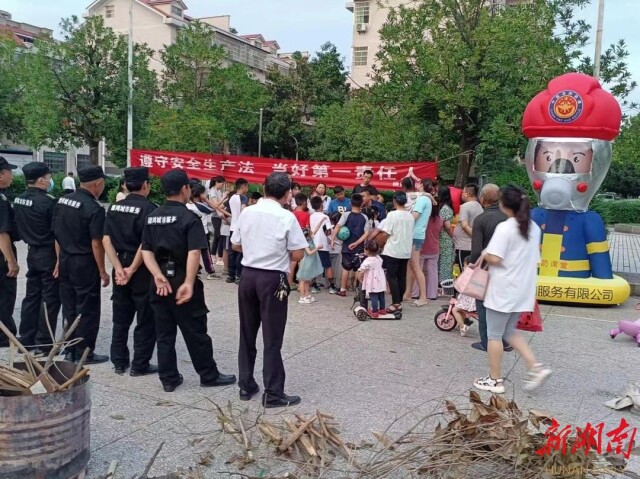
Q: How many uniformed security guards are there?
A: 5